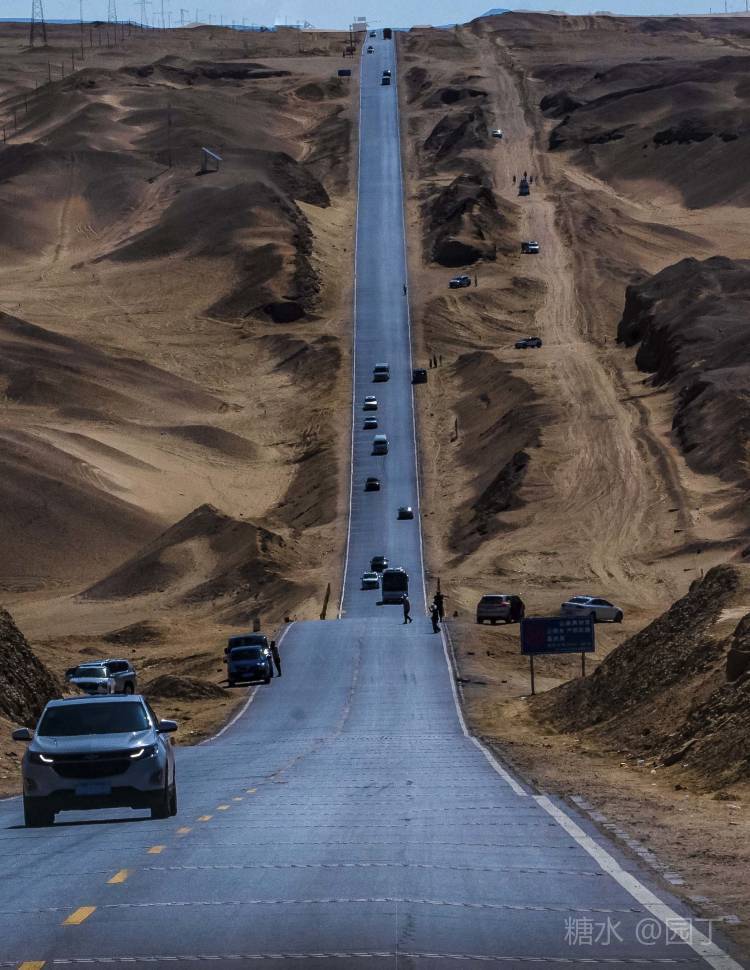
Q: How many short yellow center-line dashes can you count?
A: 9